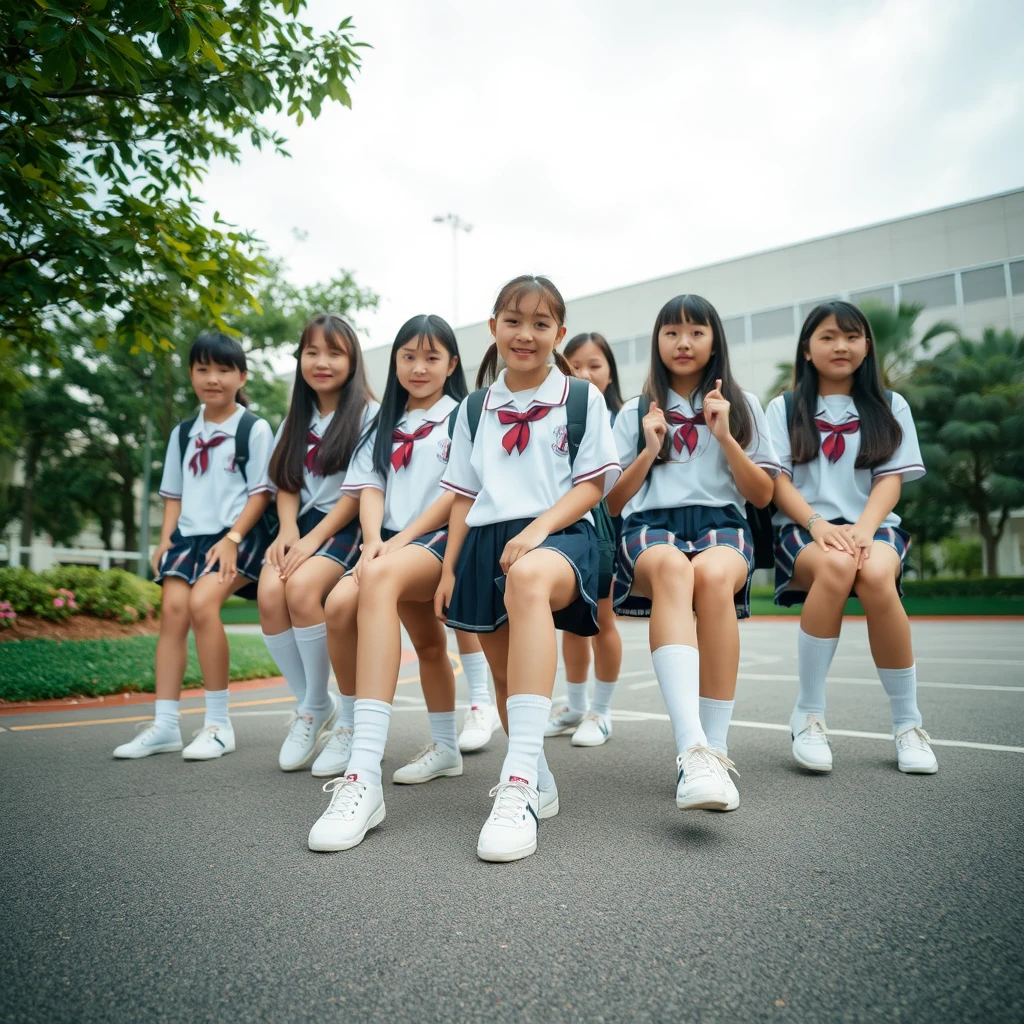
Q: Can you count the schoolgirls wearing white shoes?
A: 7